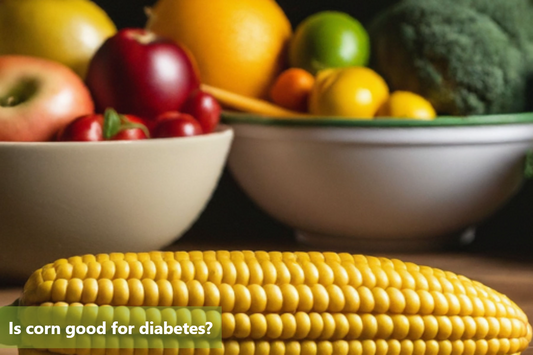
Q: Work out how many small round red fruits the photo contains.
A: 4